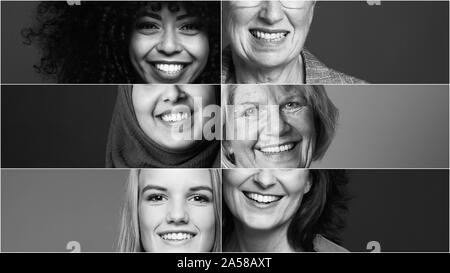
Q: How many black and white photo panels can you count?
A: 6